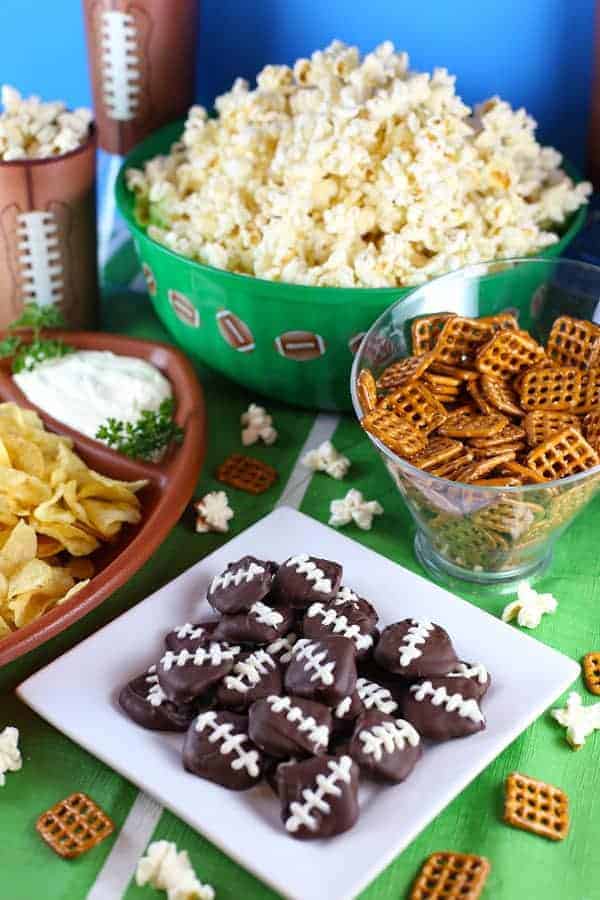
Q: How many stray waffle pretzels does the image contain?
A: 5